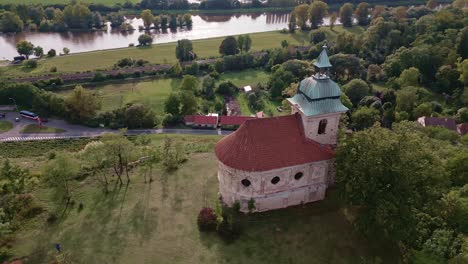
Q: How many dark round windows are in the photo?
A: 3